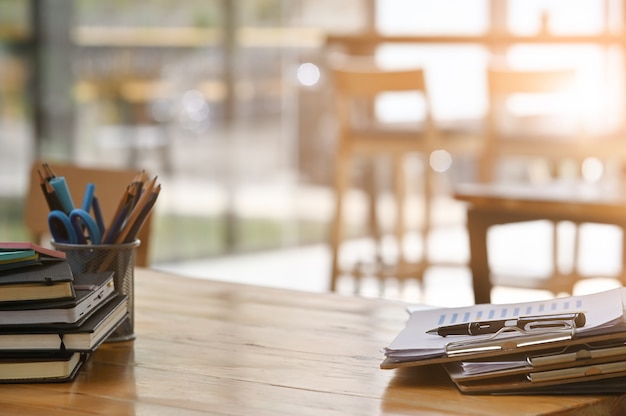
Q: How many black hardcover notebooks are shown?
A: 4